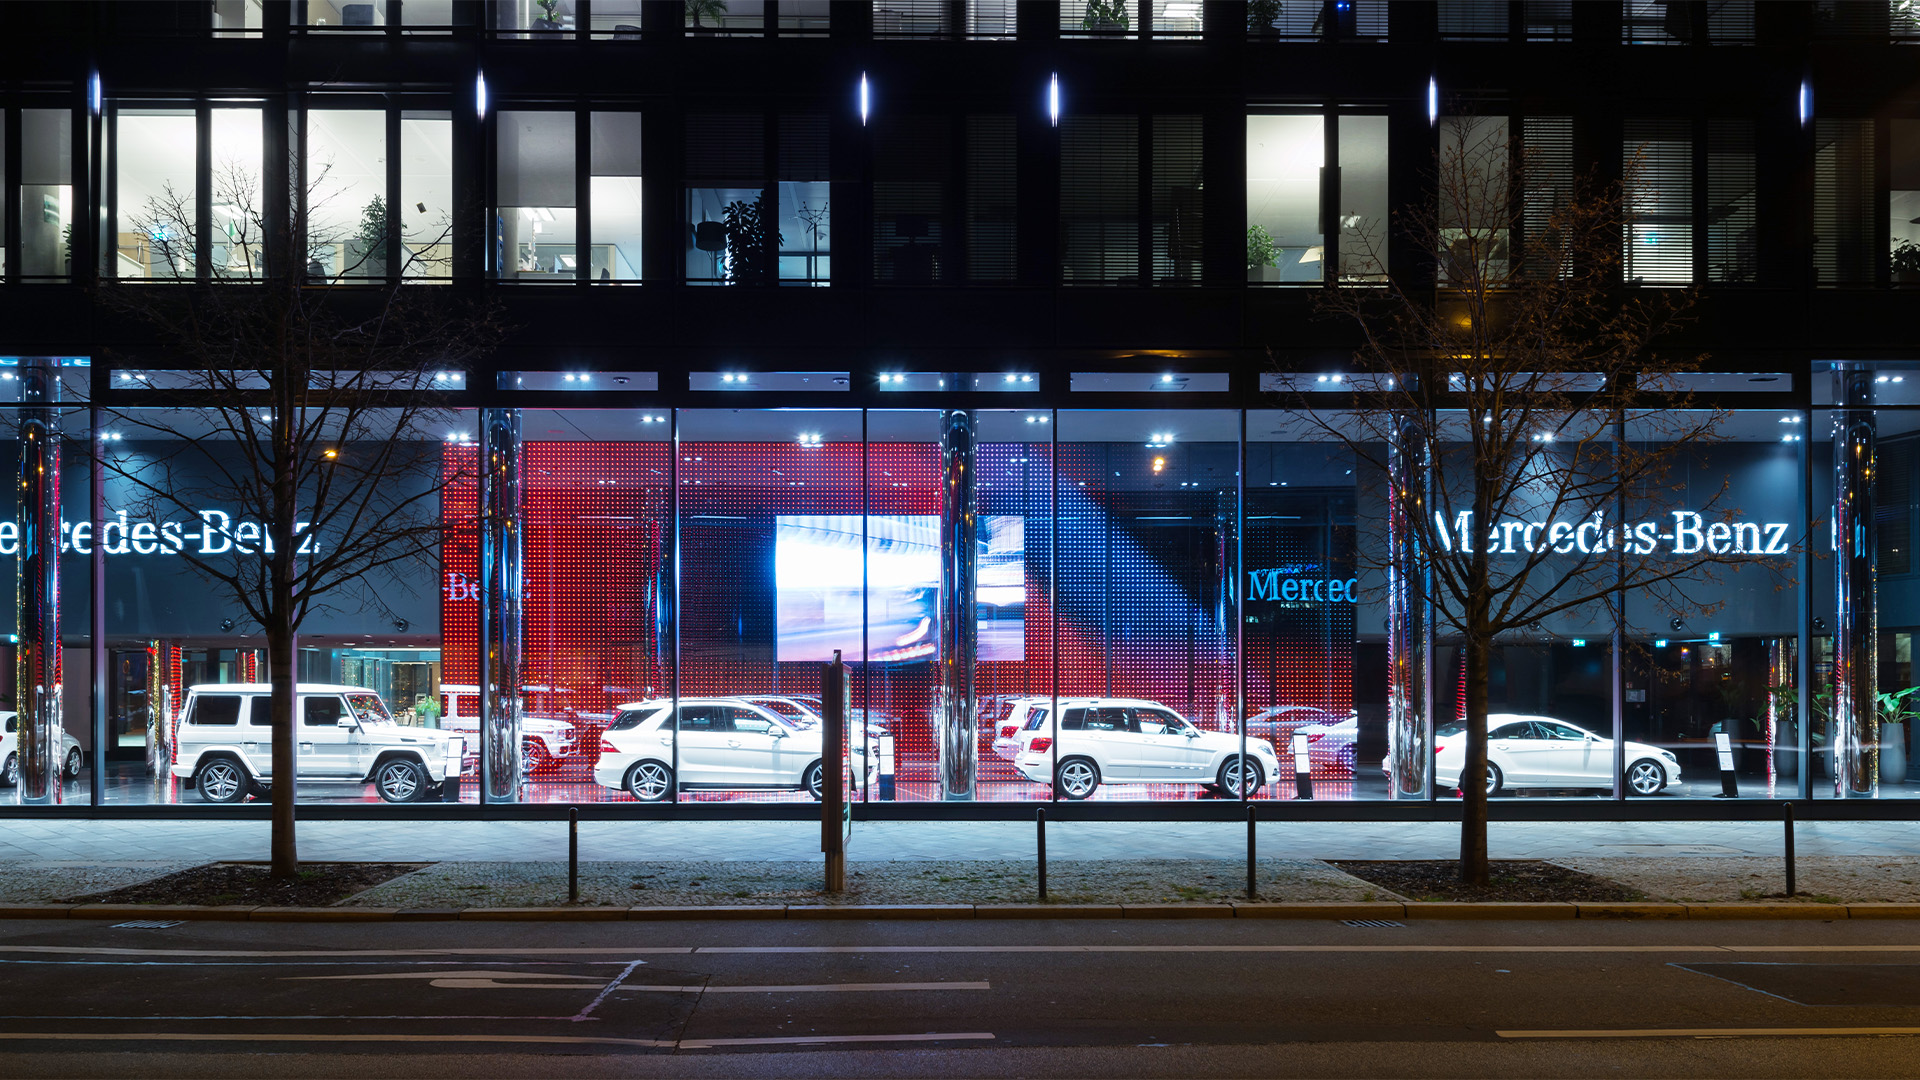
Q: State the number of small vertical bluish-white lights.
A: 6